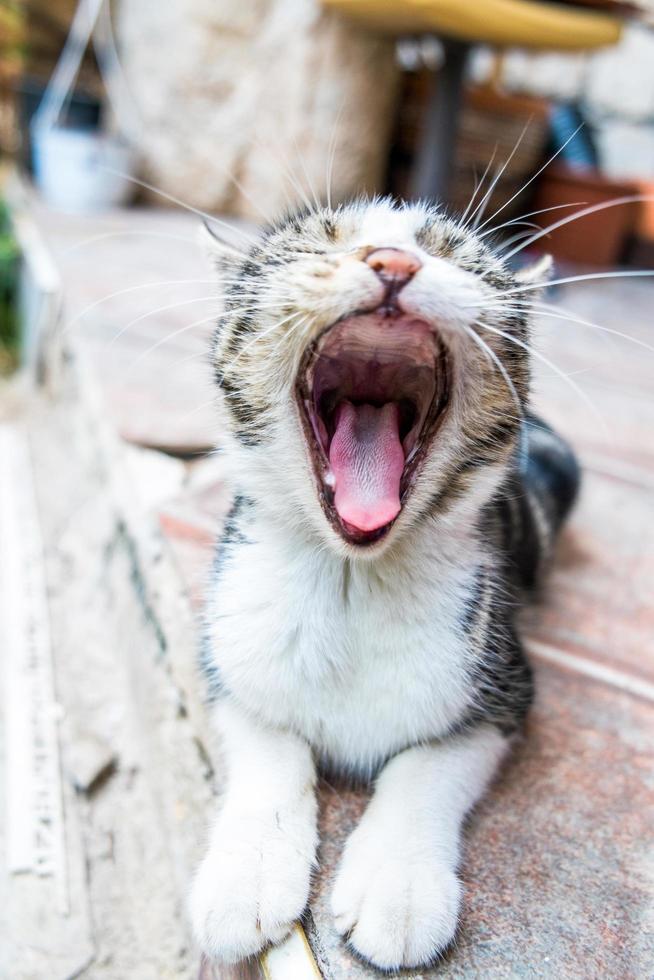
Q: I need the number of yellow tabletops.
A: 1